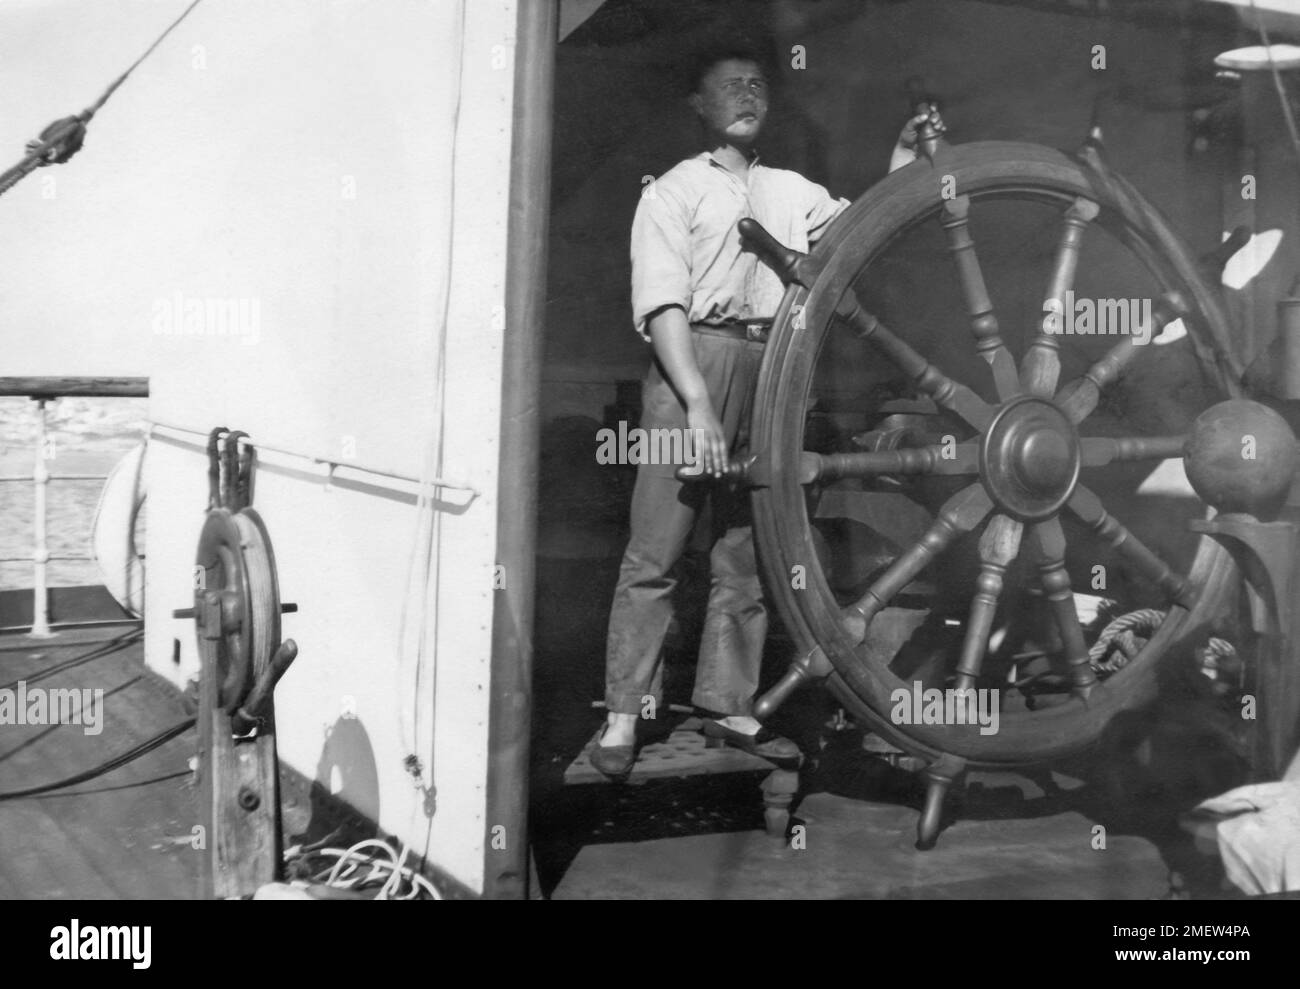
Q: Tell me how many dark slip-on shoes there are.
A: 2